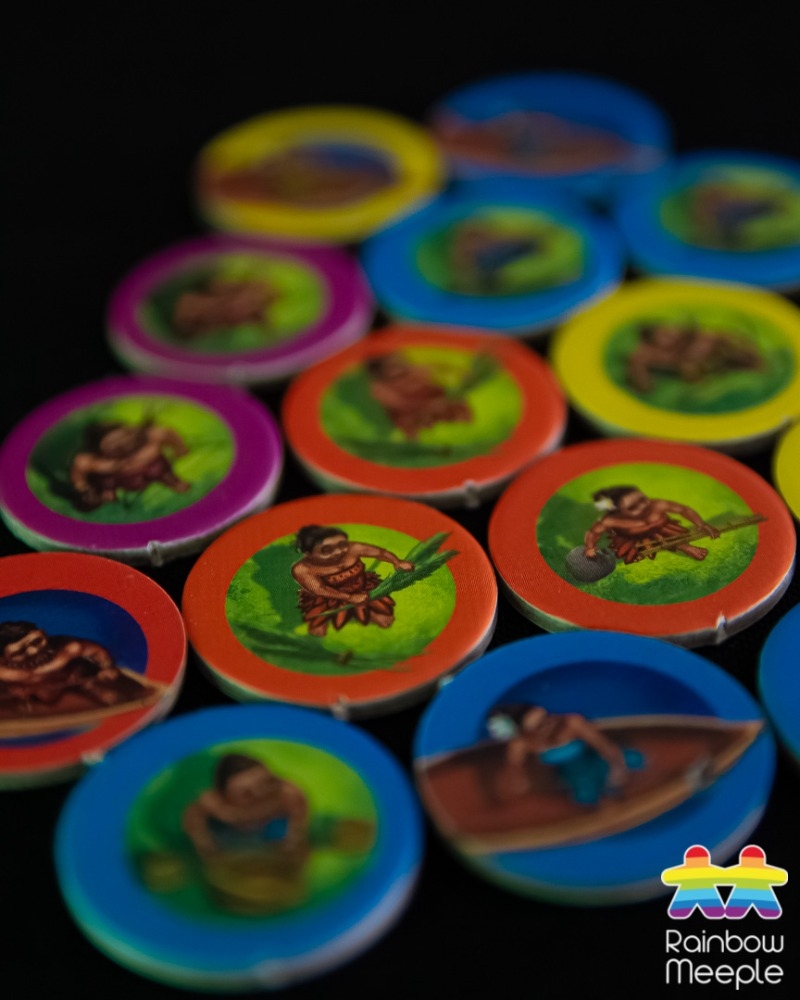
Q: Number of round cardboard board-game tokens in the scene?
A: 15